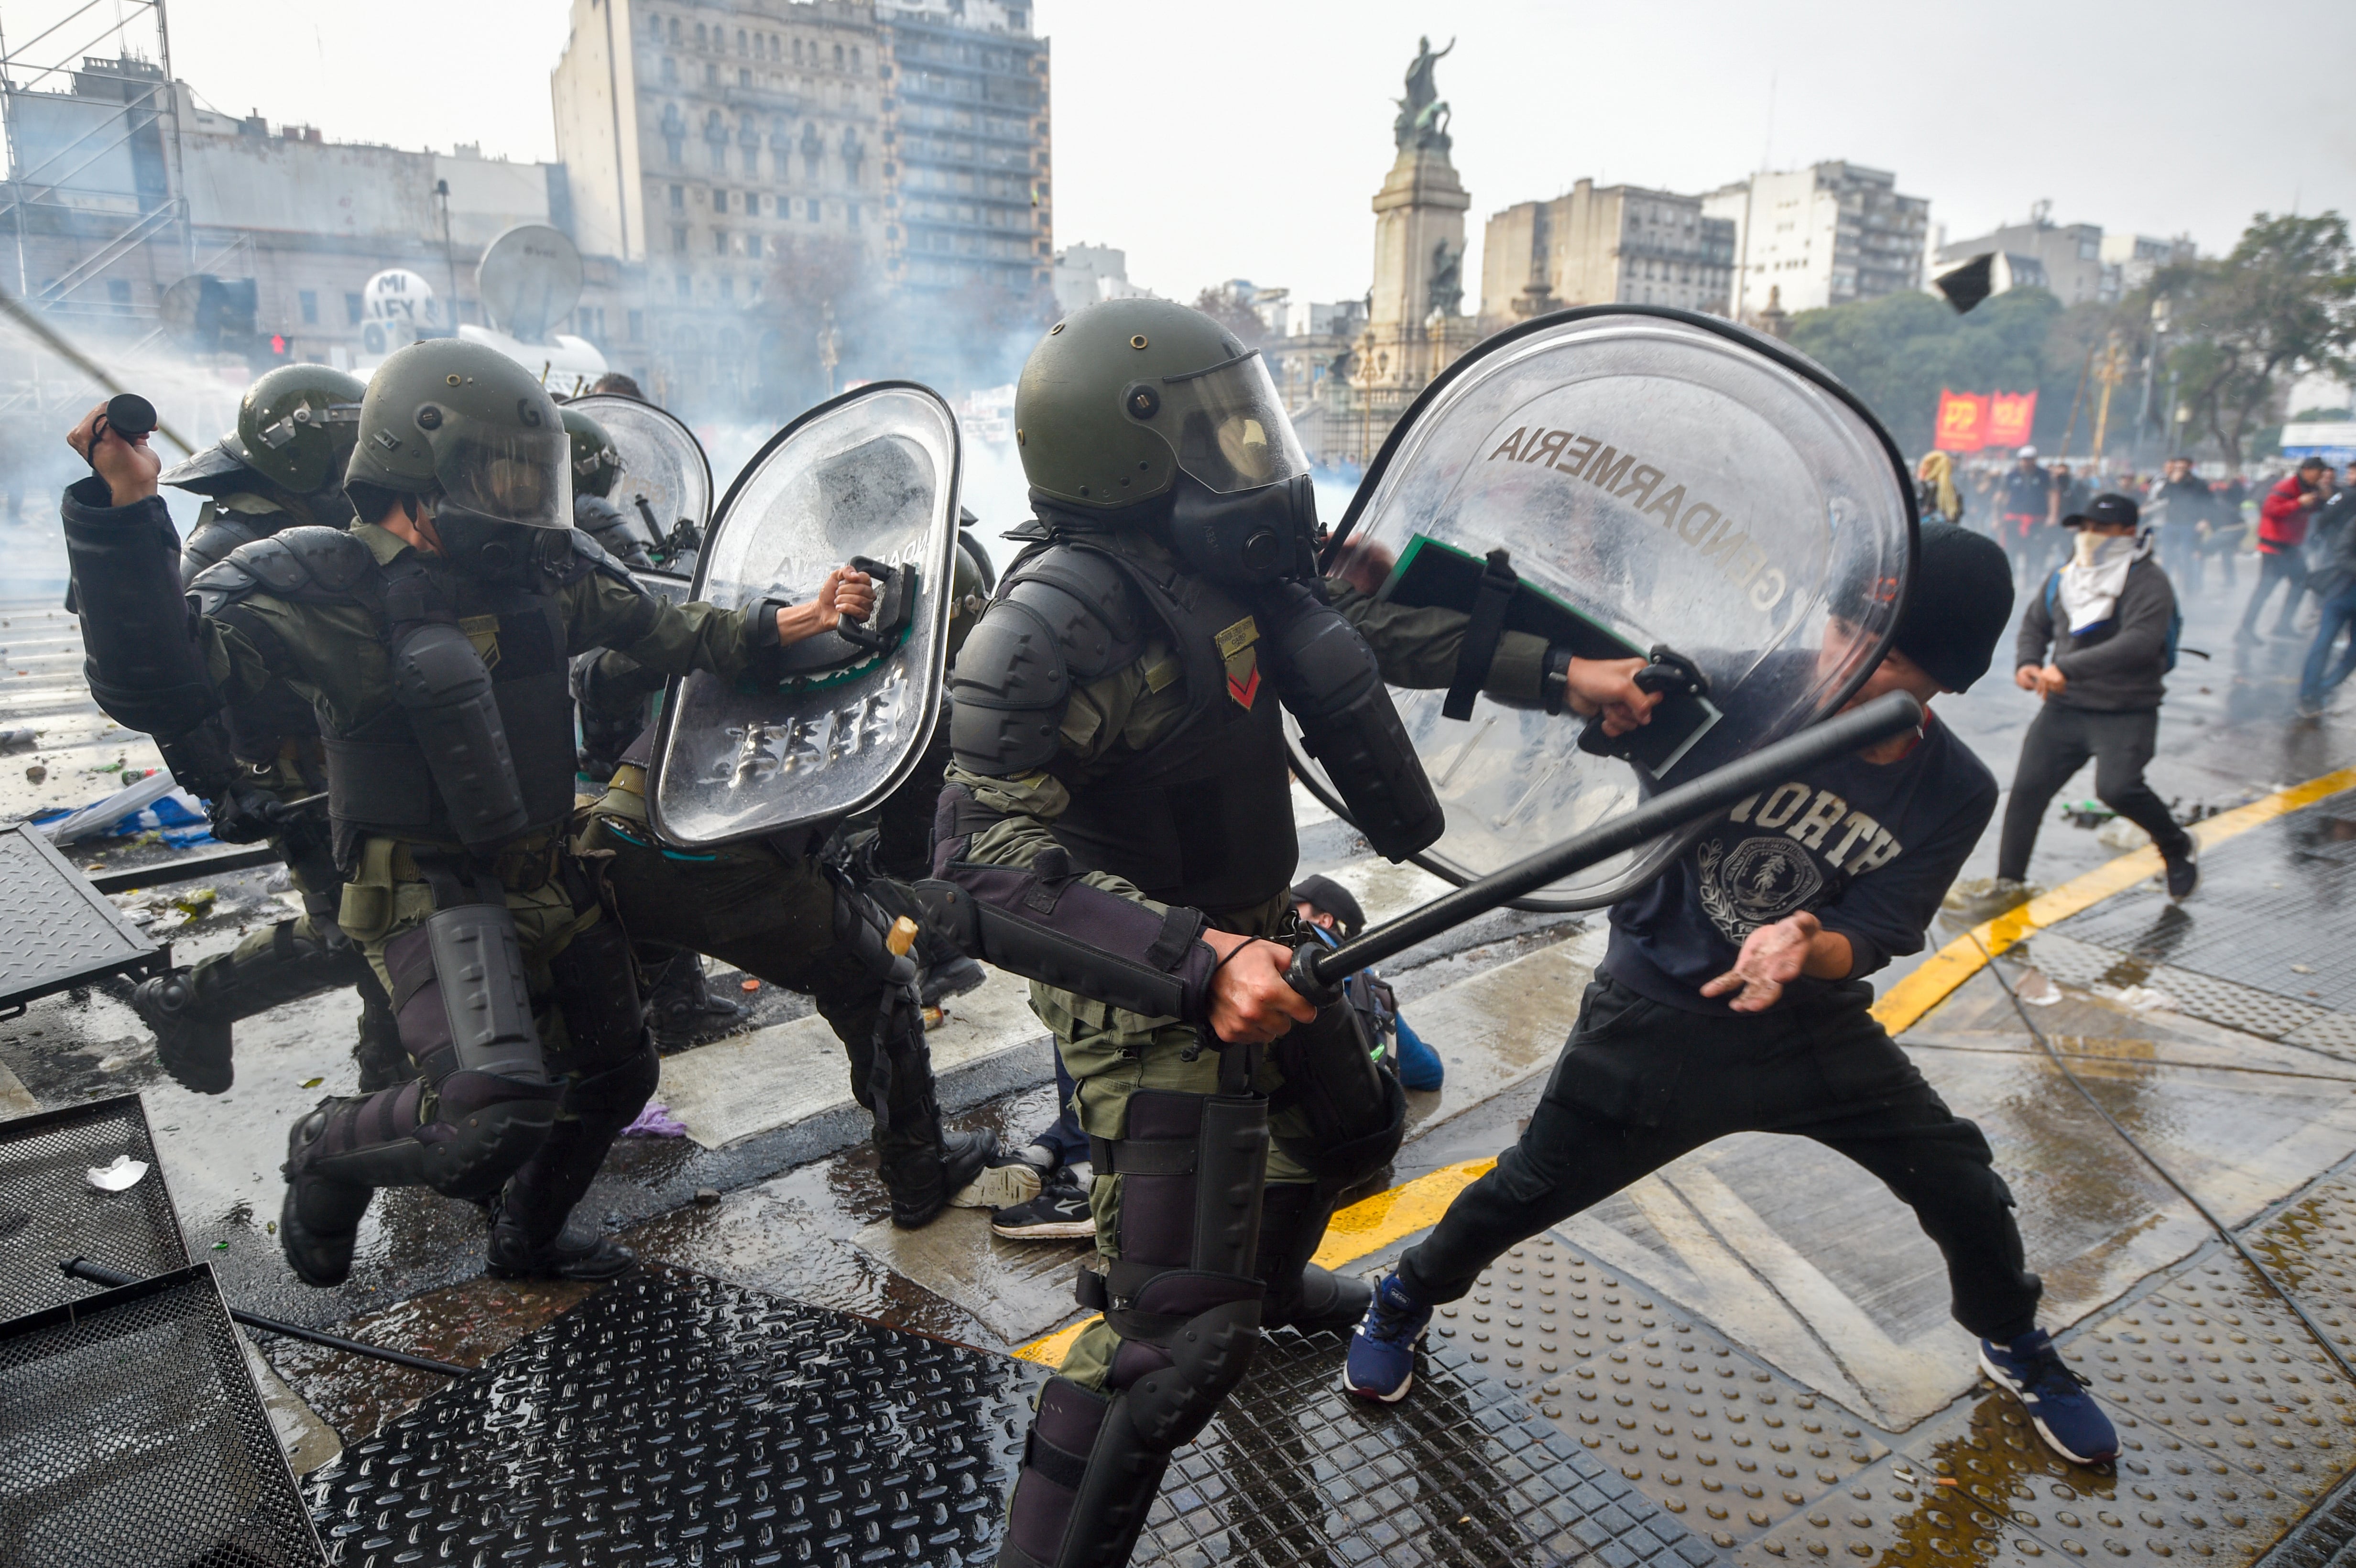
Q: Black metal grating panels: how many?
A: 2